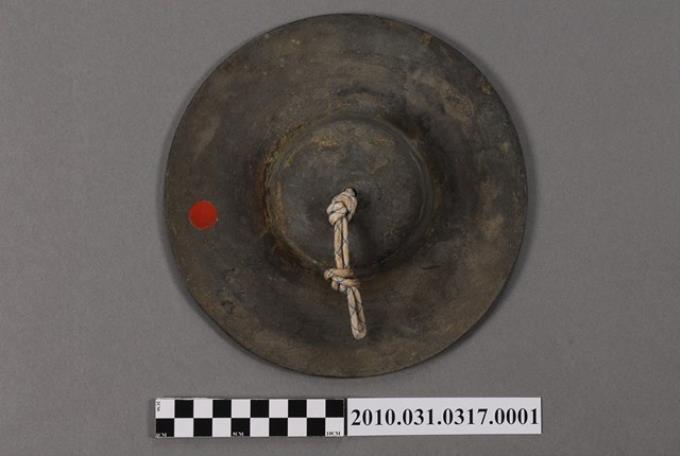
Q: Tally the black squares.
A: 10